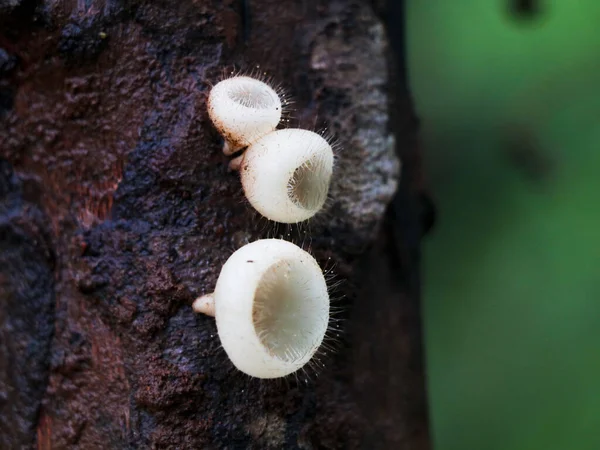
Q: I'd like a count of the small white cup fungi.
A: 3